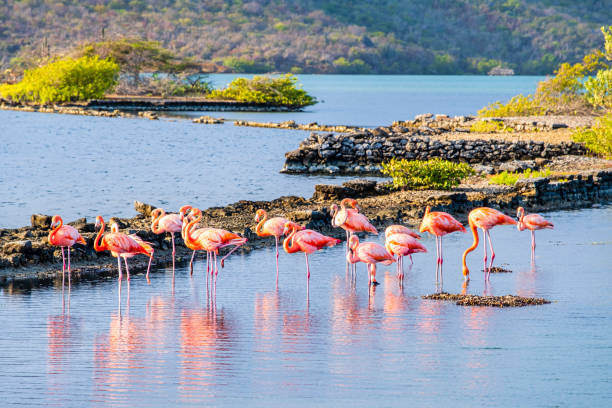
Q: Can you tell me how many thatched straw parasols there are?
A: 0